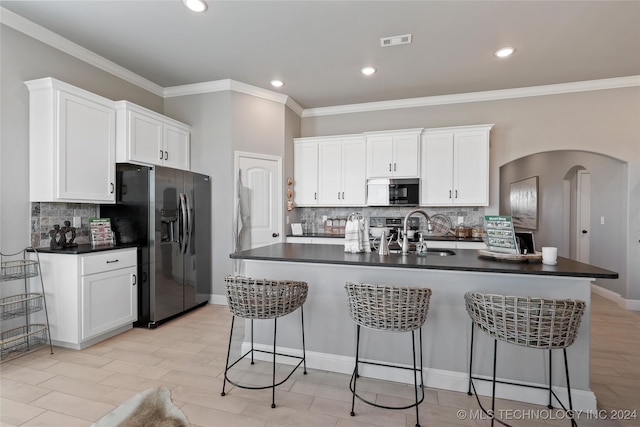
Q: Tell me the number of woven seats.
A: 3